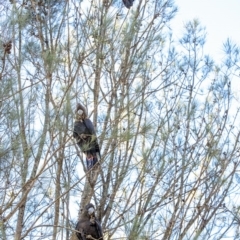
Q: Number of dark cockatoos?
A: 2